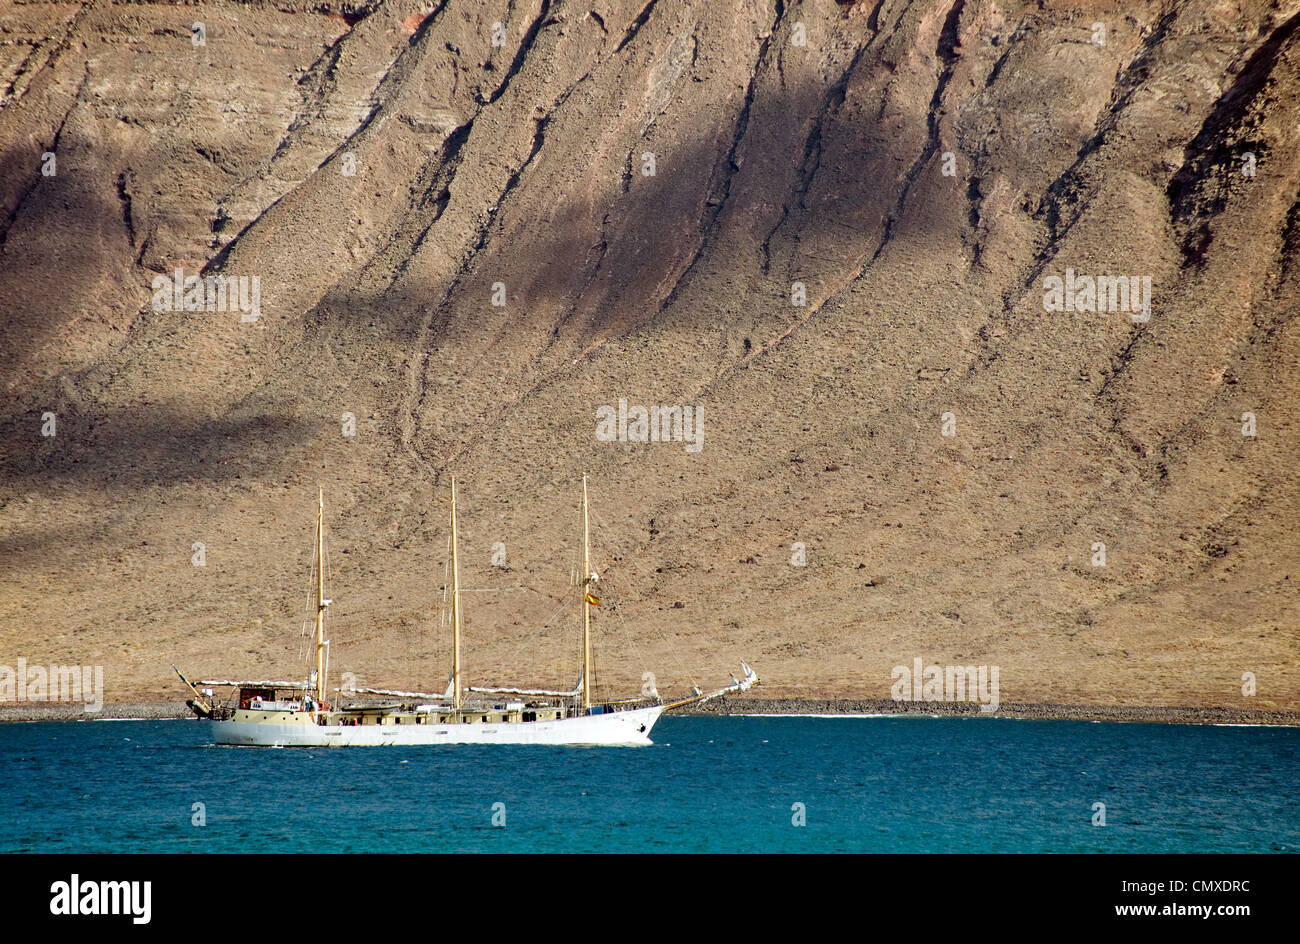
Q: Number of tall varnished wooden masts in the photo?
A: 3